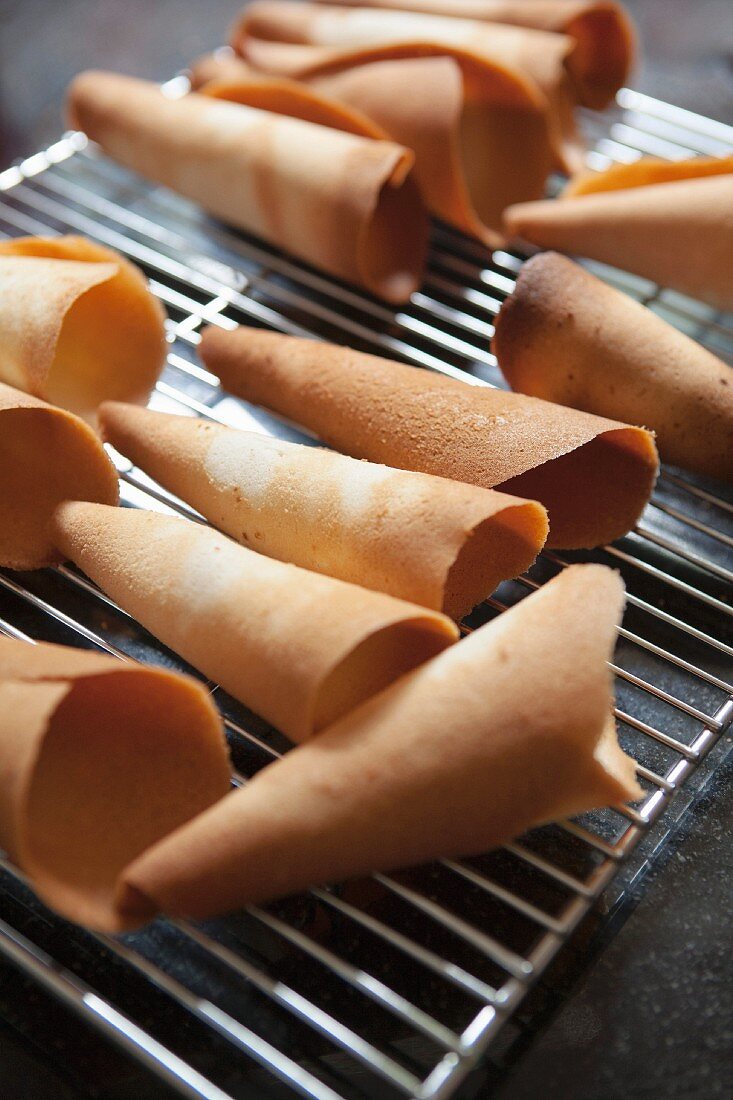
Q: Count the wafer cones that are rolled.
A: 13